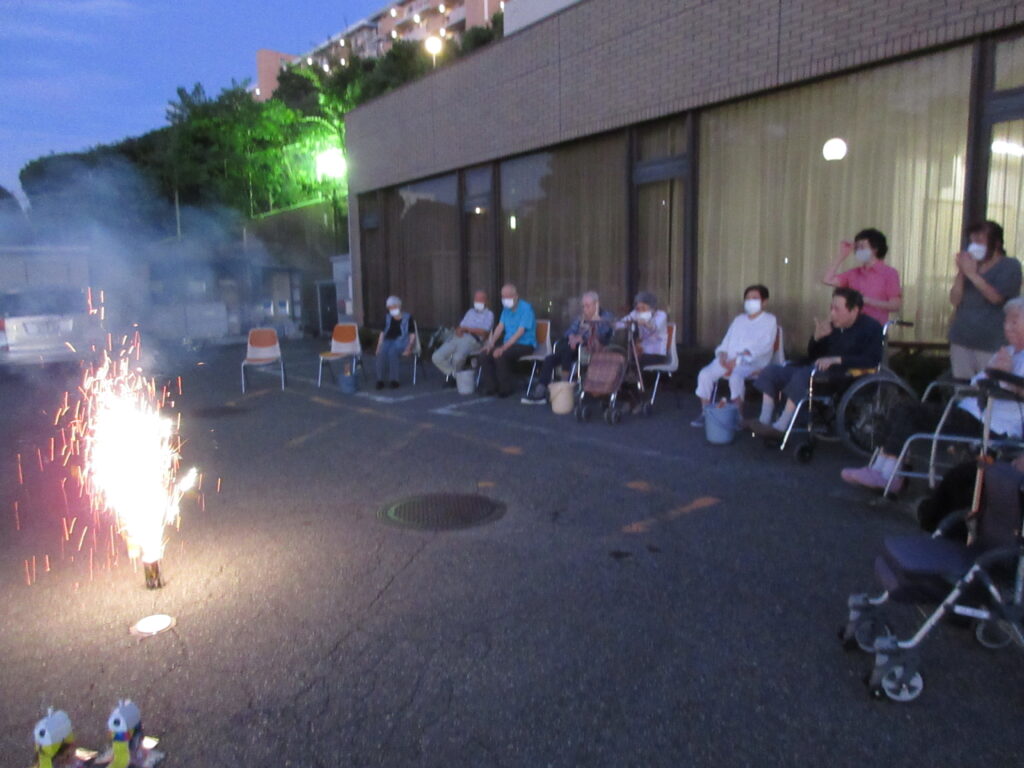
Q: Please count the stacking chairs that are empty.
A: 2